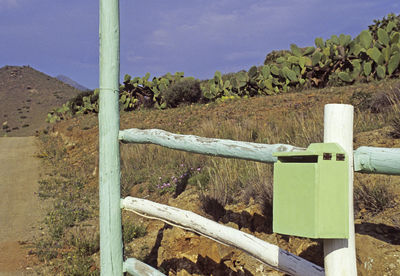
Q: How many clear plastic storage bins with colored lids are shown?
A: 0